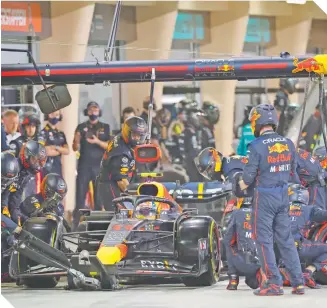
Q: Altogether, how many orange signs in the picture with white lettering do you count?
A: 1